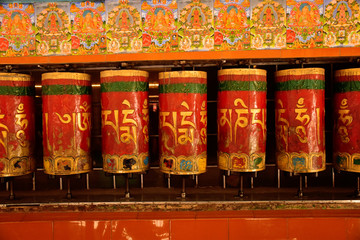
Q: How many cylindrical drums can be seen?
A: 7